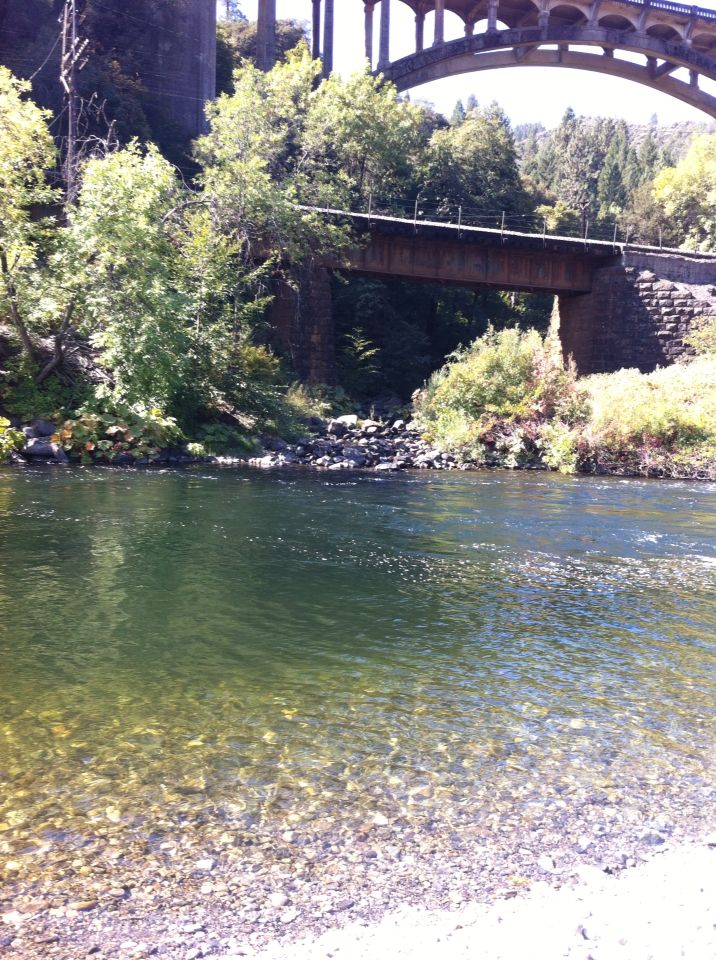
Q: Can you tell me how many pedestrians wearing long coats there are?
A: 0